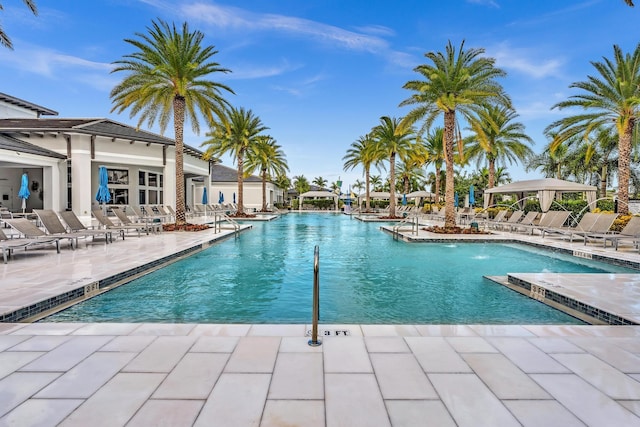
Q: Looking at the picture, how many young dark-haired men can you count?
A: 0